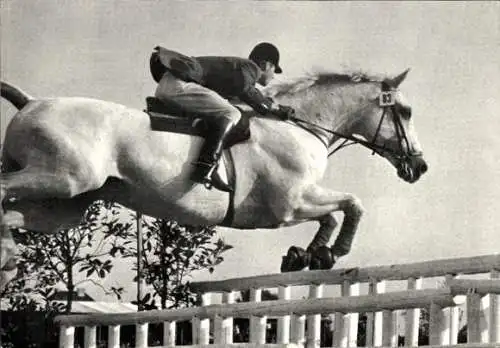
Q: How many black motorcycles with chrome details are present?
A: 0